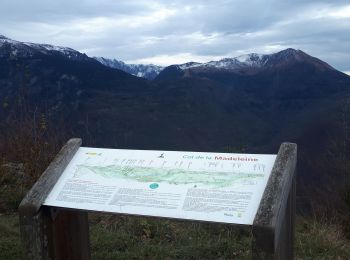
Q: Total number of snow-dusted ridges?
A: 3